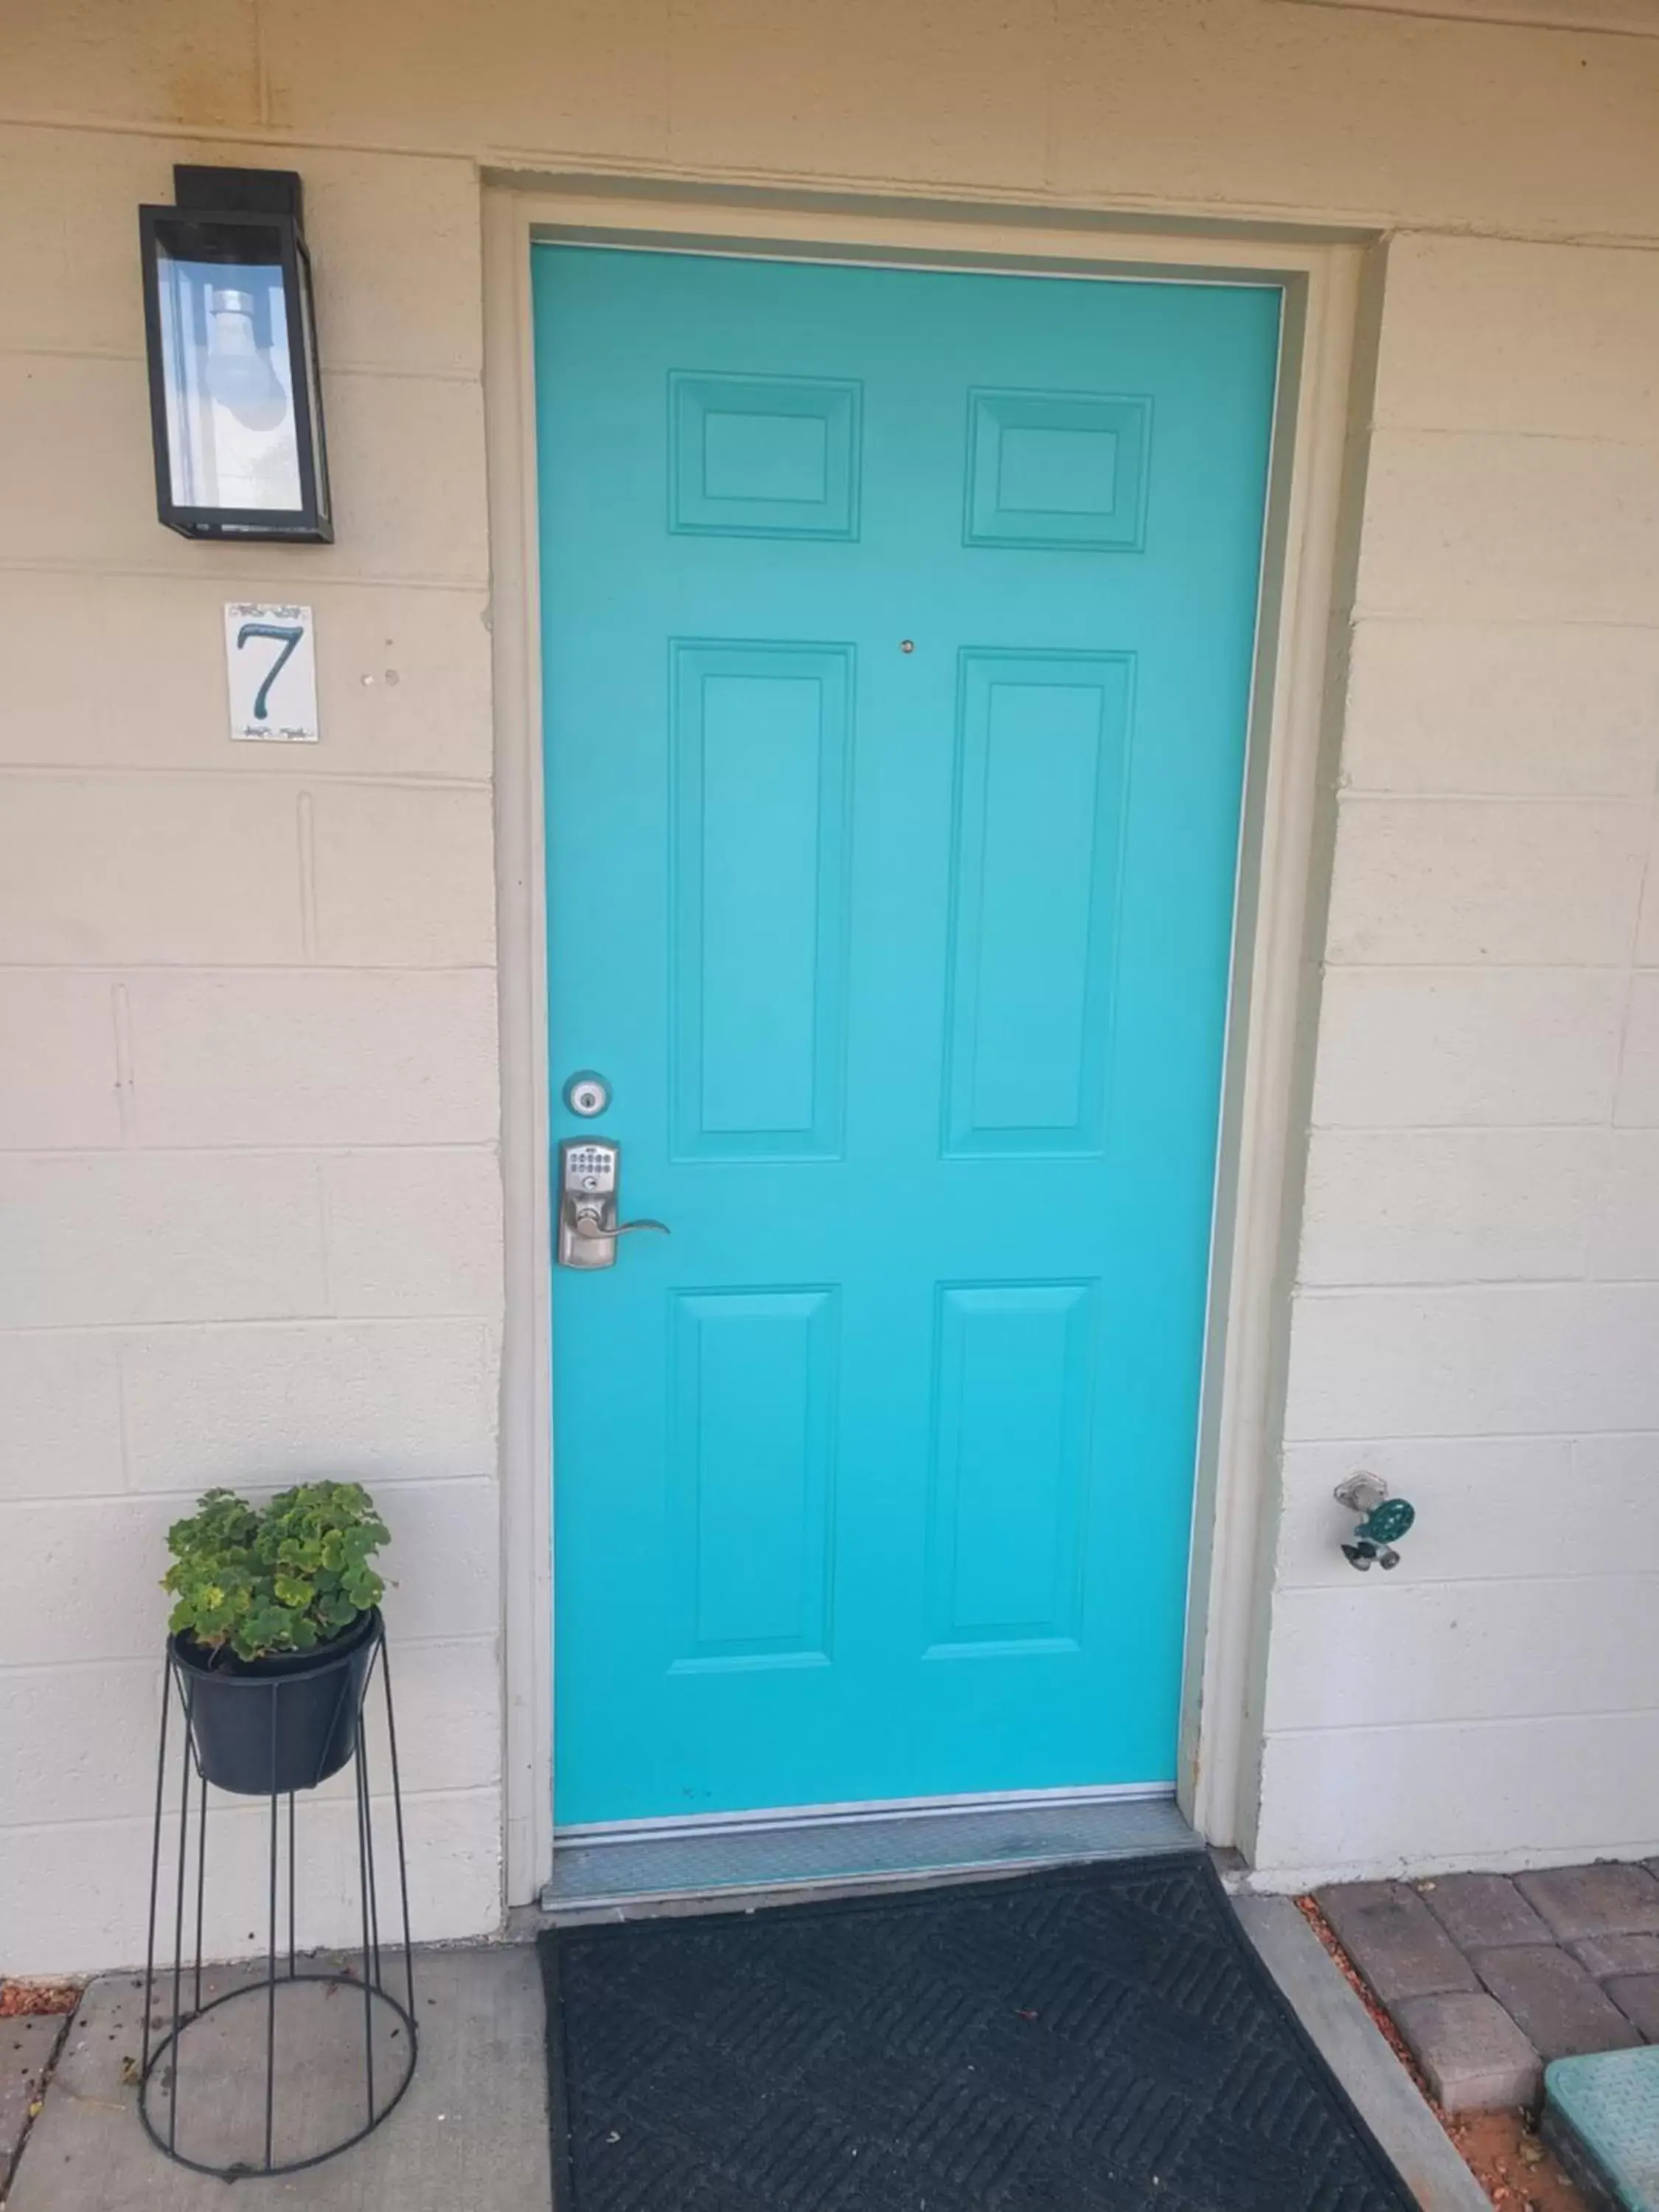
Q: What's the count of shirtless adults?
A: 0